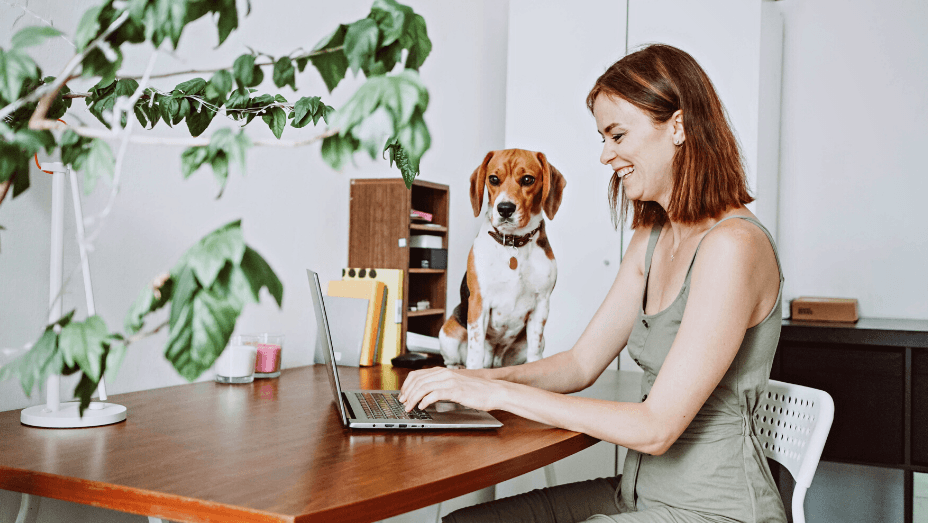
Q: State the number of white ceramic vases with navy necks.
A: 0